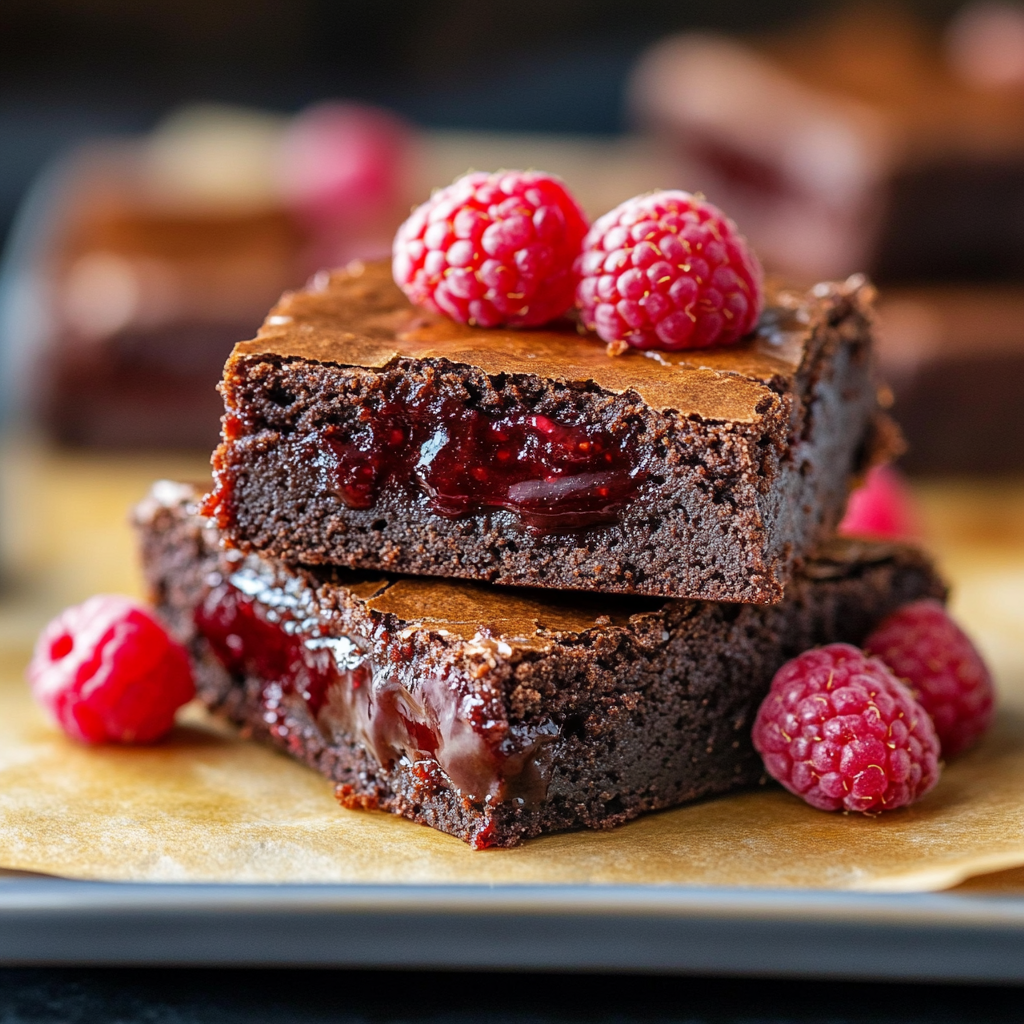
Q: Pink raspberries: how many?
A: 7